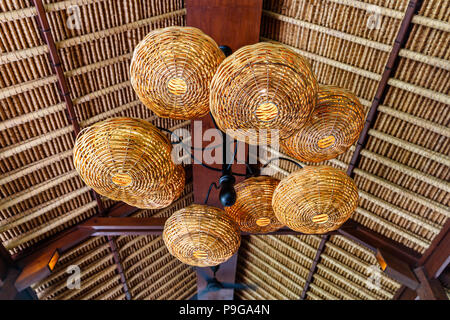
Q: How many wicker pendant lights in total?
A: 8